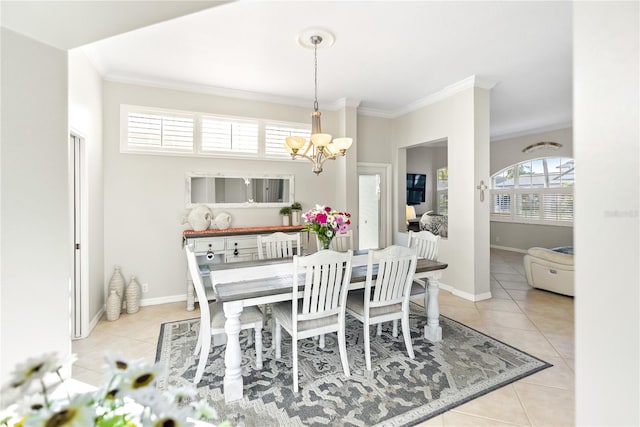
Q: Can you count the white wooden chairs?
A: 6